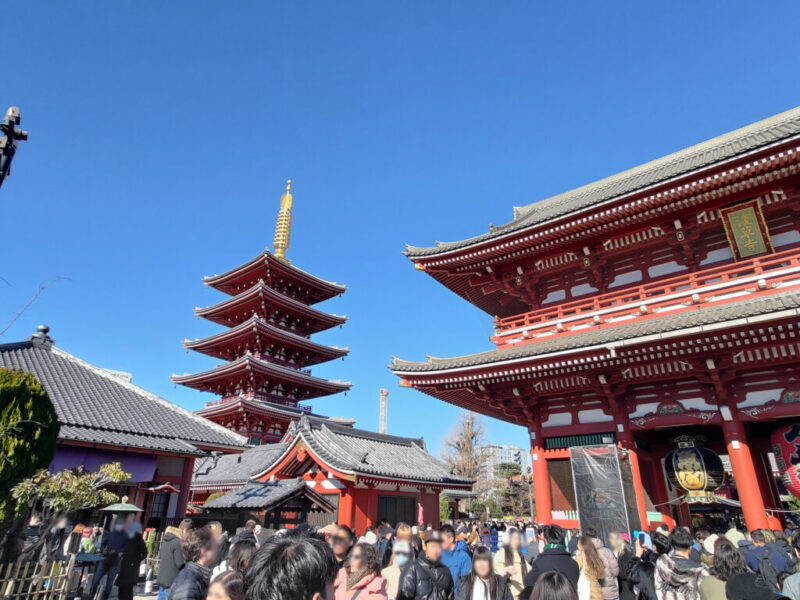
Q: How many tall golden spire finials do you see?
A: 1